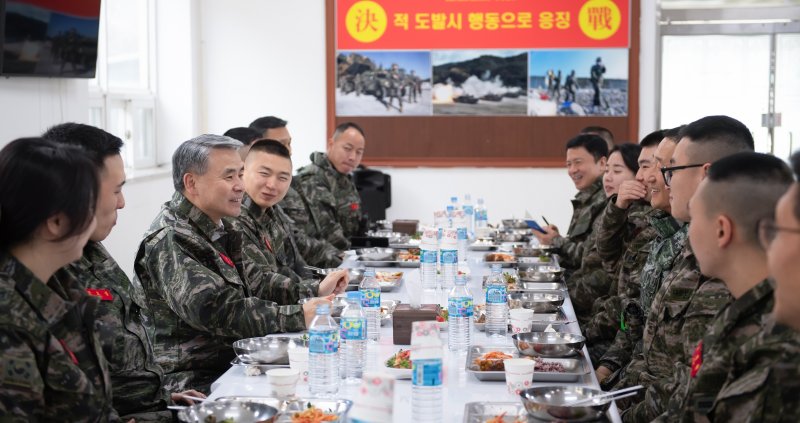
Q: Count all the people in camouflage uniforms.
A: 15